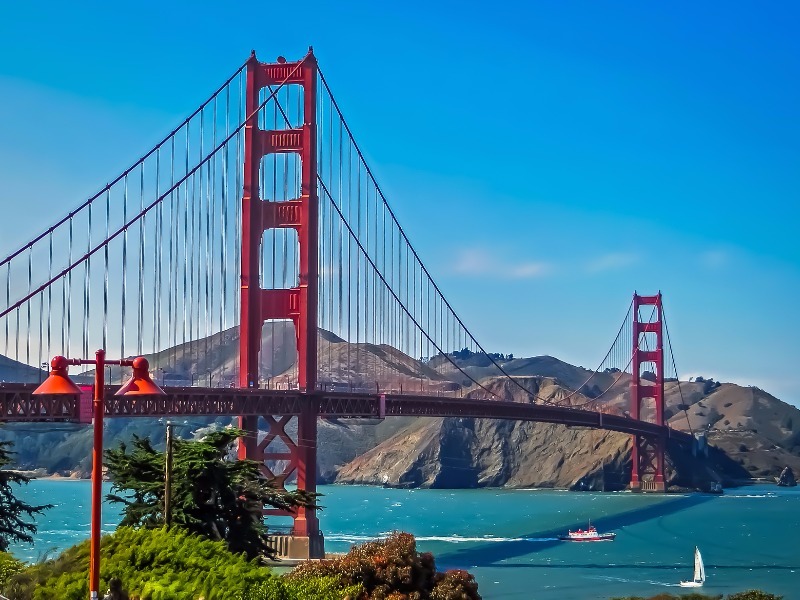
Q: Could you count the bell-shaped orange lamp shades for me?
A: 2